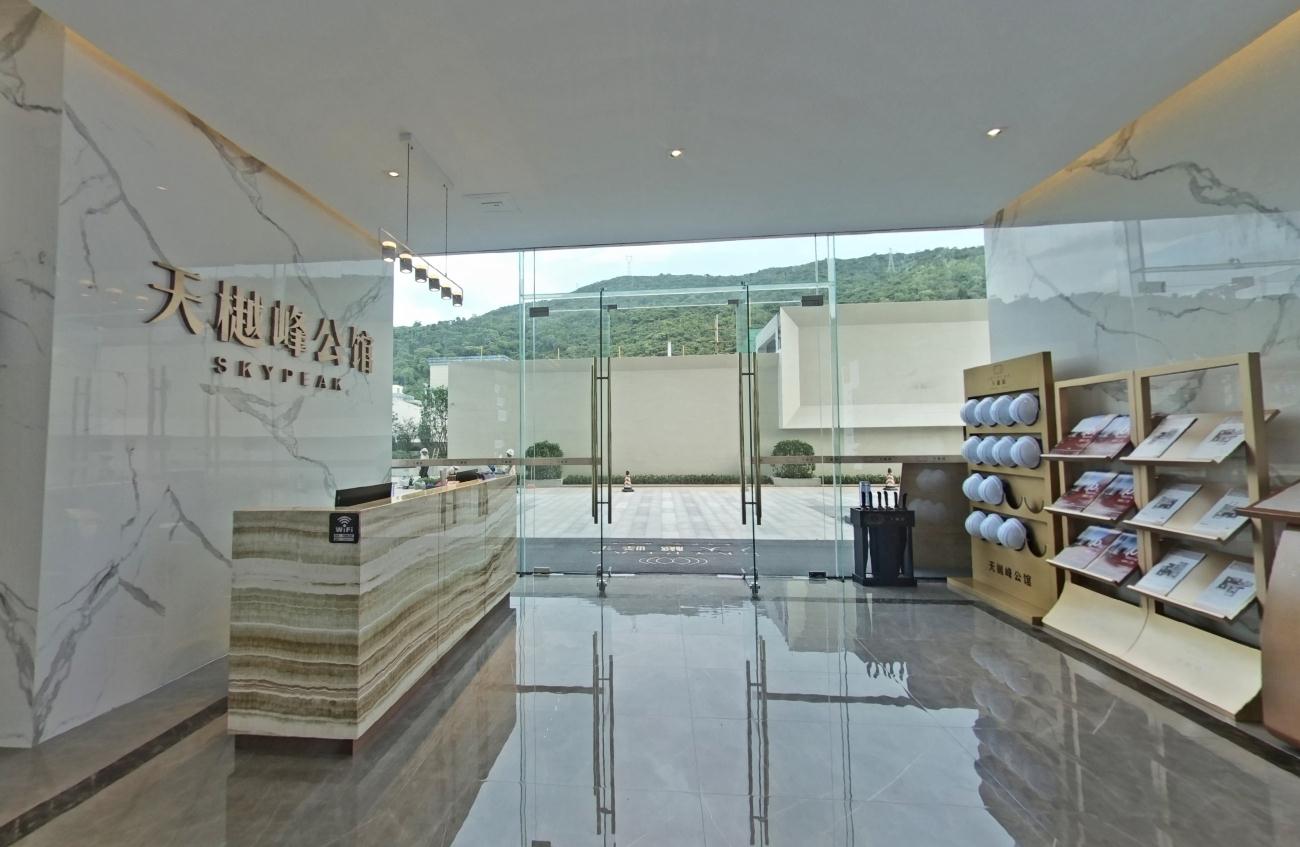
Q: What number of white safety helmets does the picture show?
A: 13